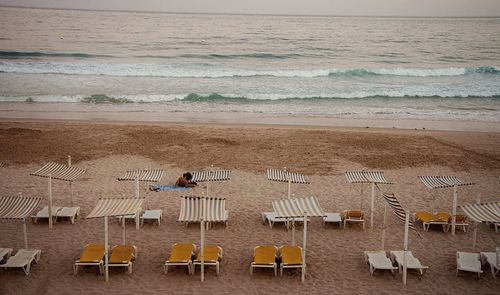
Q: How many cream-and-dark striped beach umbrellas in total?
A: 12